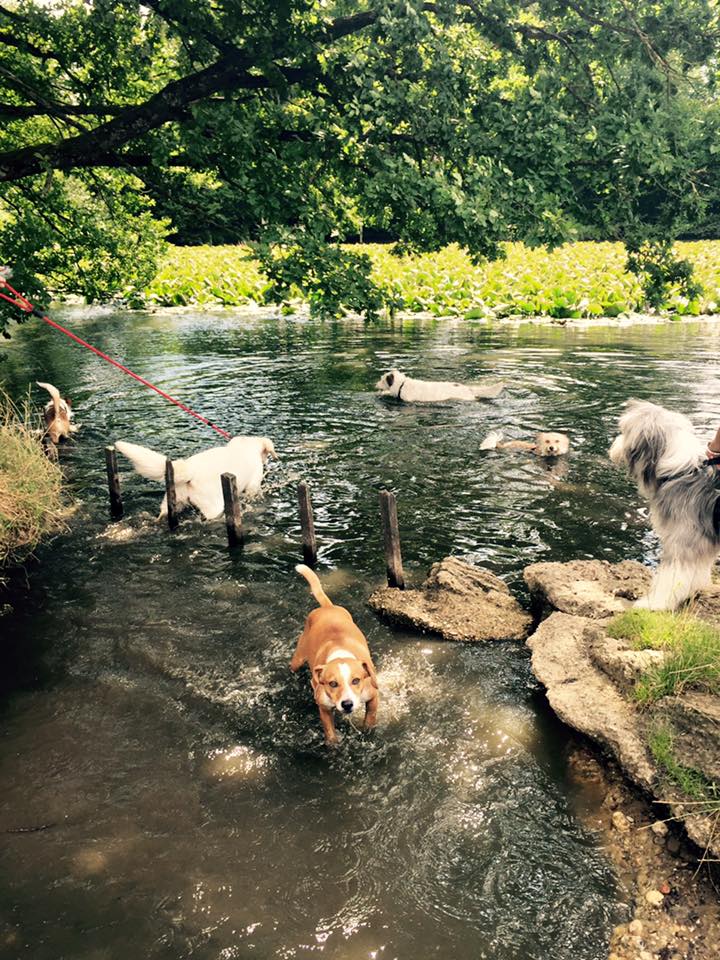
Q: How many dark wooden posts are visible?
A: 5